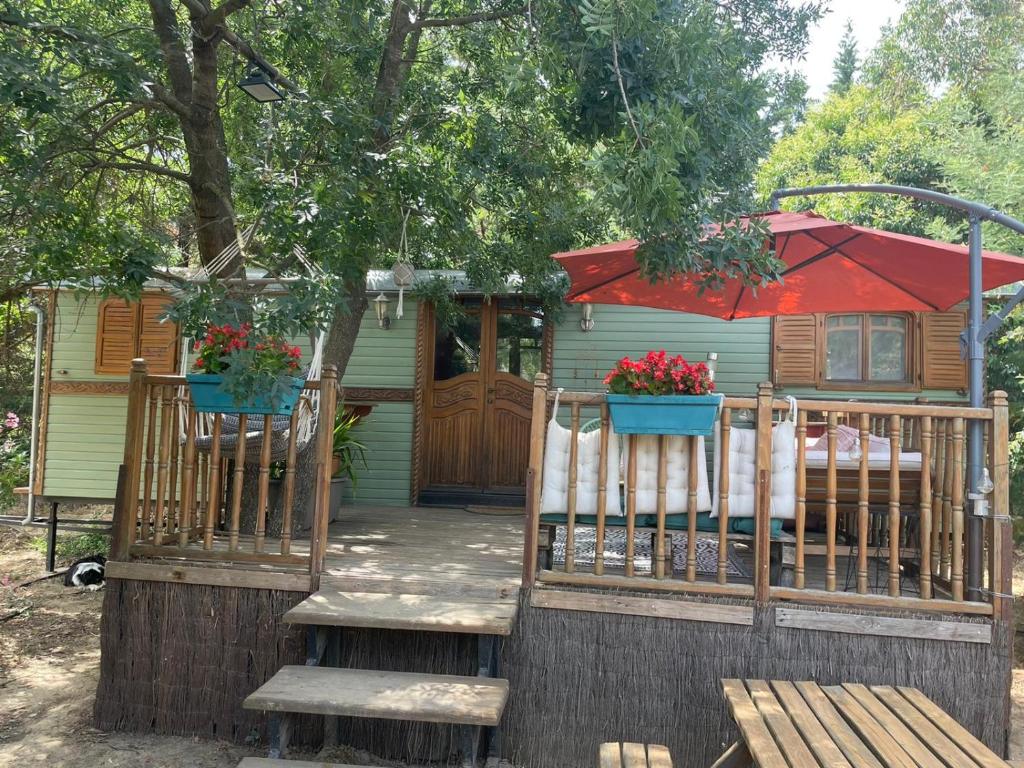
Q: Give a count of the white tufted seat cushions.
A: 3